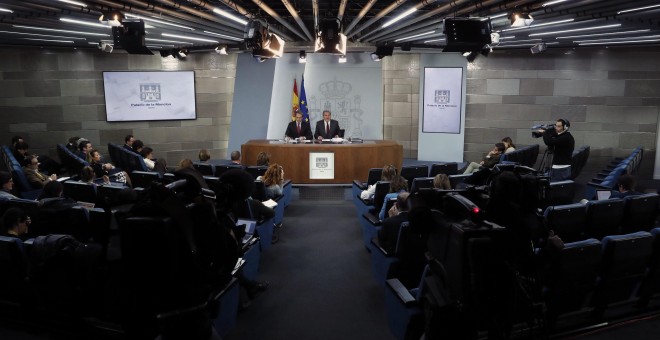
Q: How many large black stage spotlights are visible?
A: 4